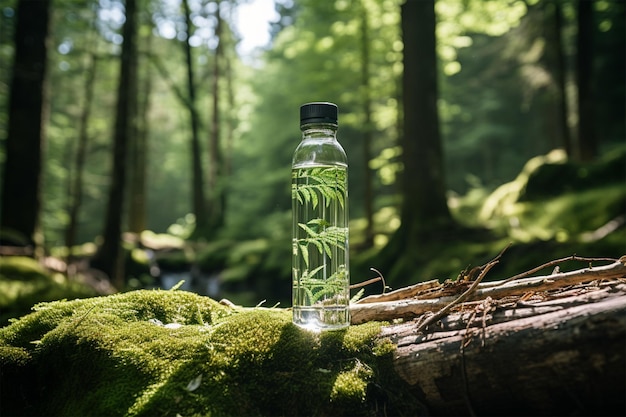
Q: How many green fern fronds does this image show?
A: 3